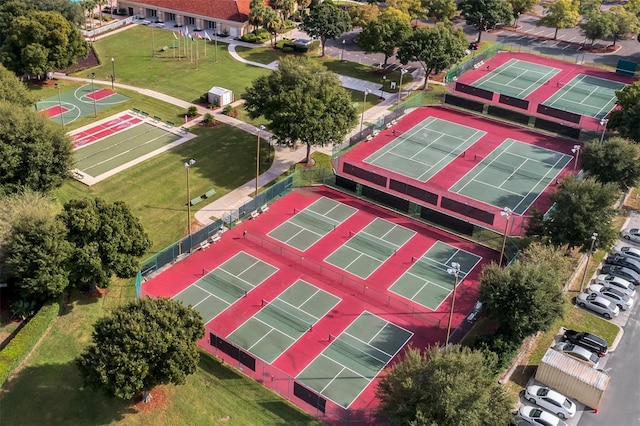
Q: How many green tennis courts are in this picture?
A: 10